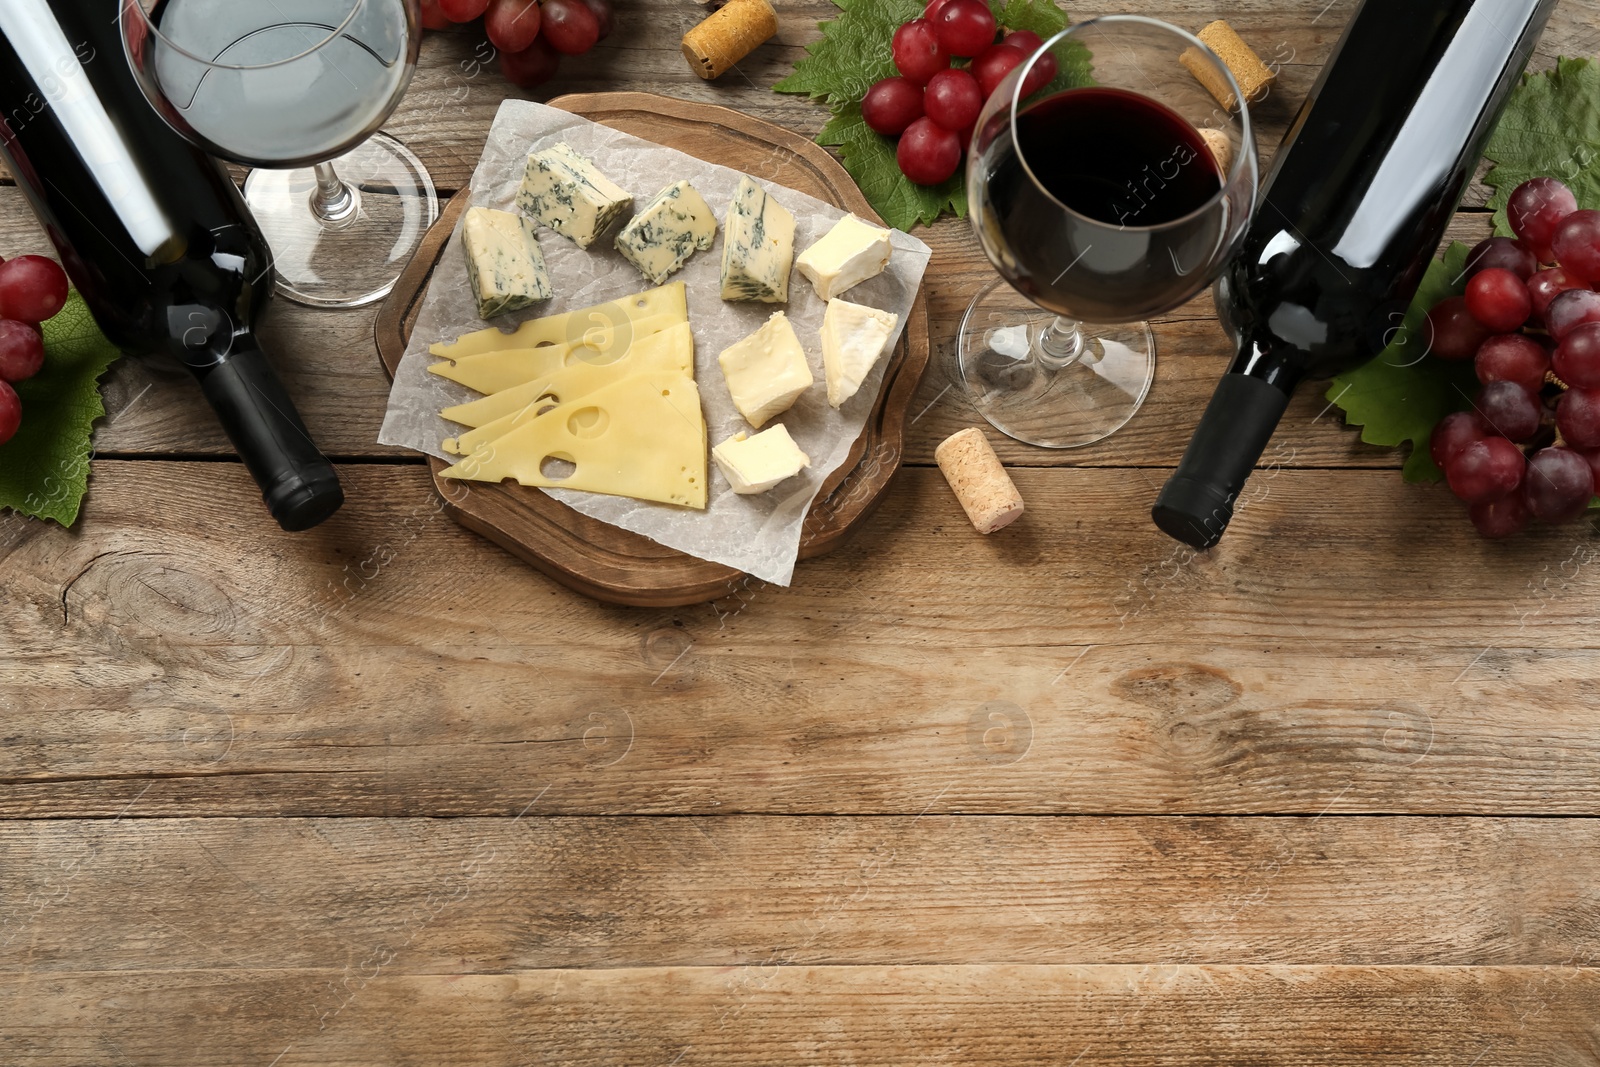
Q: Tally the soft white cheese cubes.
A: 4